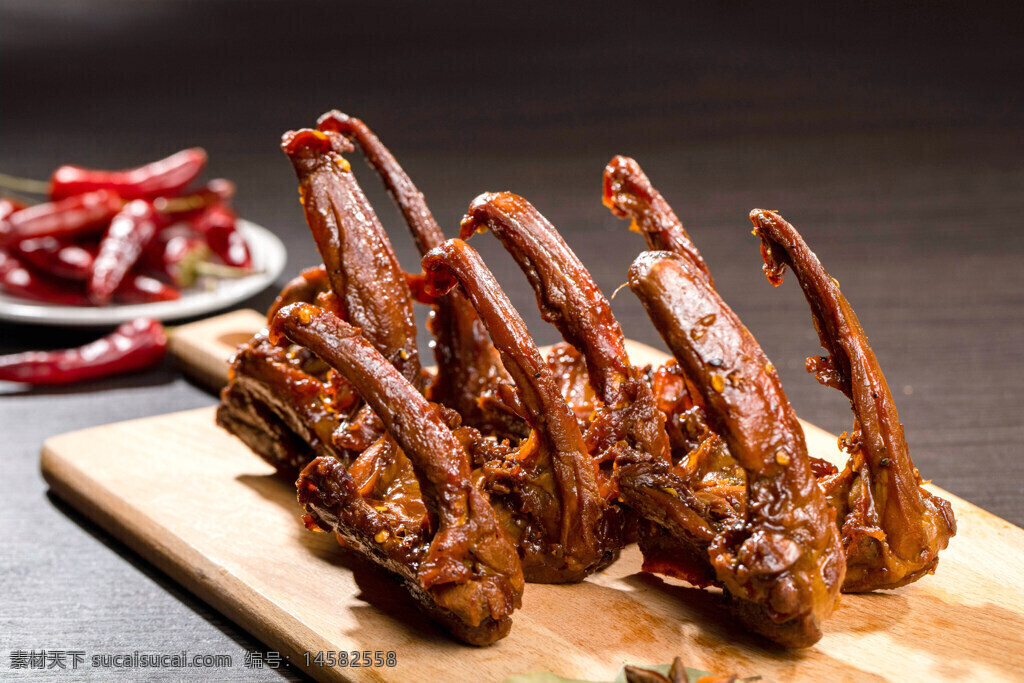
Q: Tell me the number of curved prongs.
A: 8